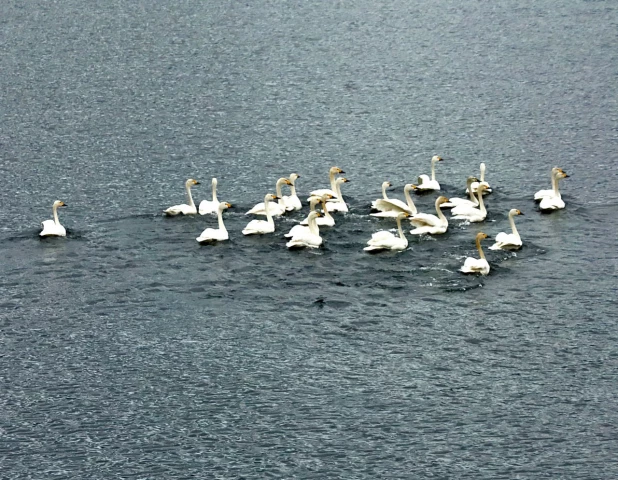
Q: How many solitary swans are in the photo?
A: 1